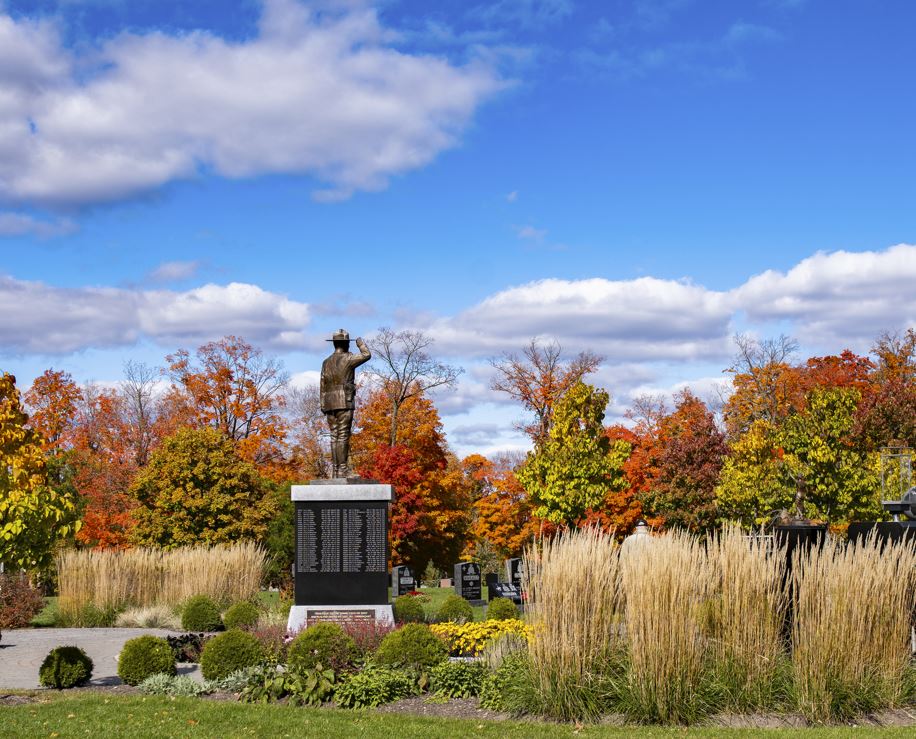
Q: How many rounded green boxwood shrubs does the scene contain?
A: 10